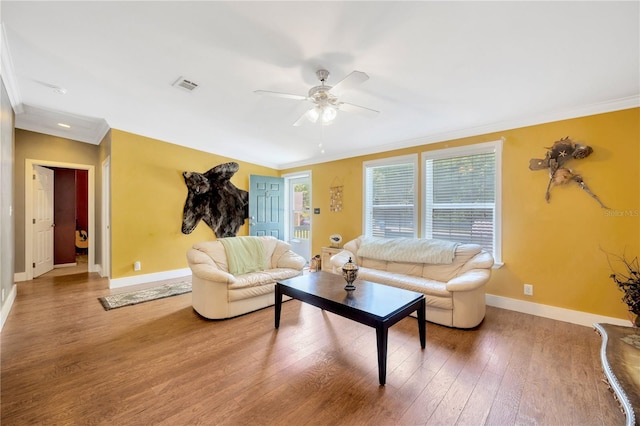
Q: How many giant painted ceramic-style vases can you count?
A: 0